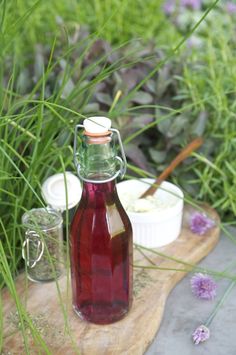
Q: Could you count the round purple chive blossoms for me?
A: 3